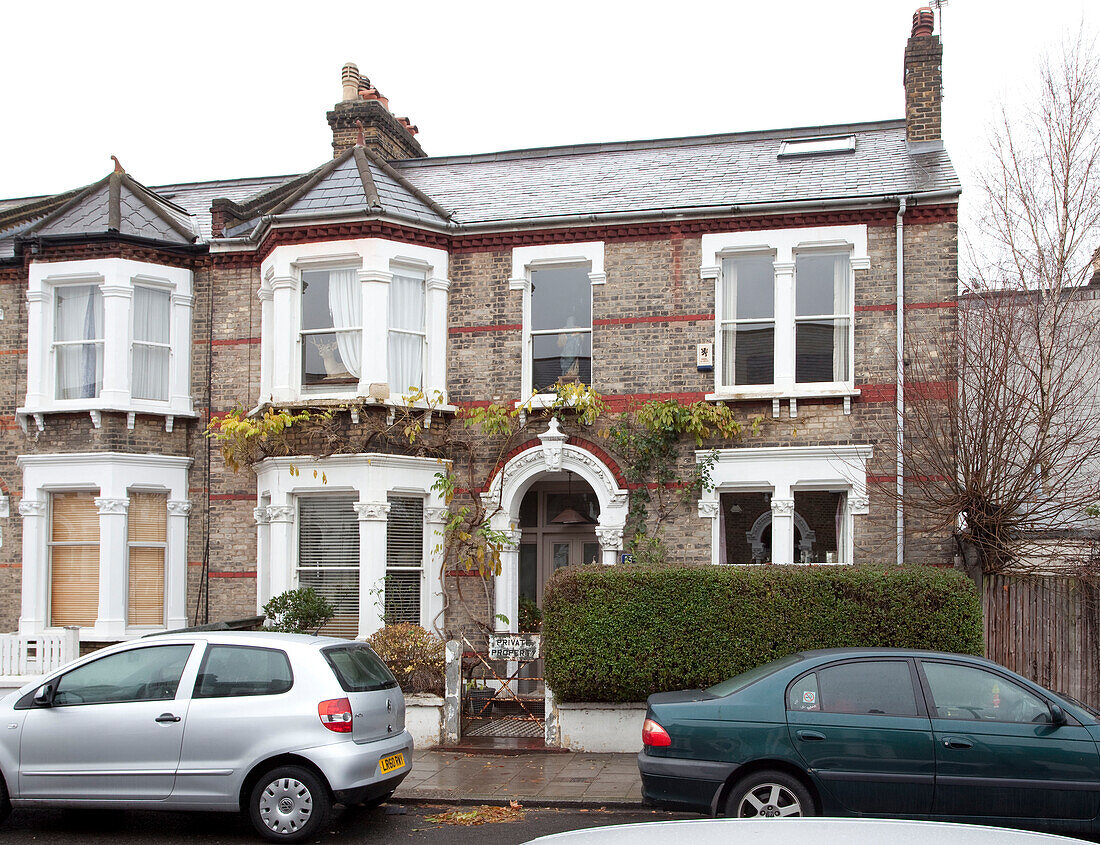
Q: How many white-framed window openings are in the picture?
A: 13